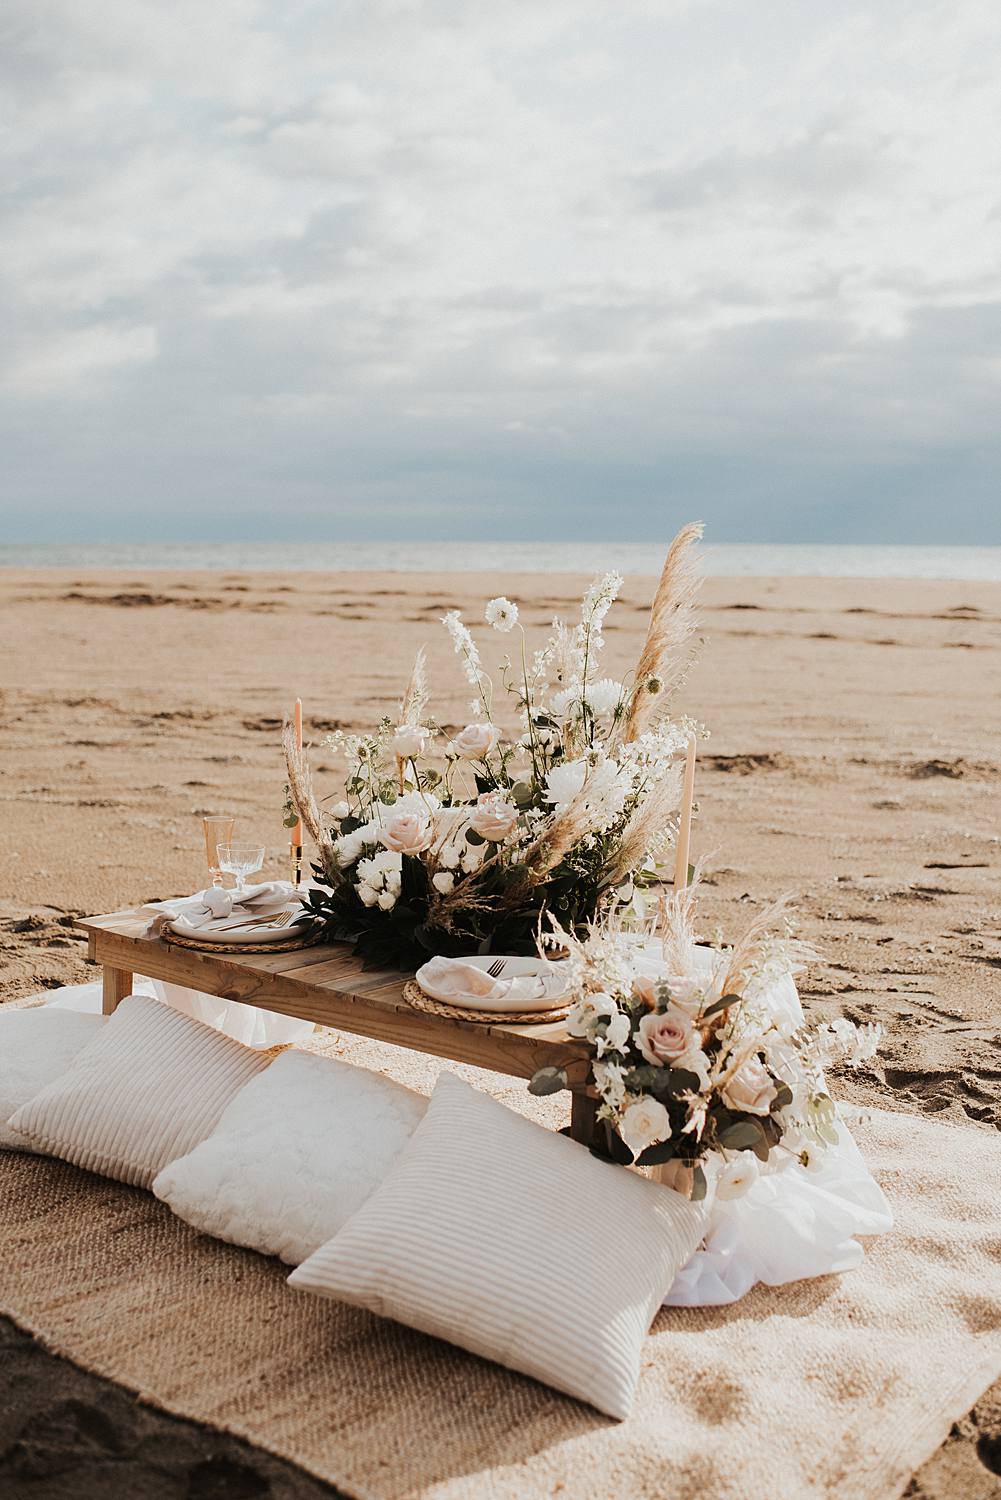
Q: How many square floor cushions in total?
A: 4